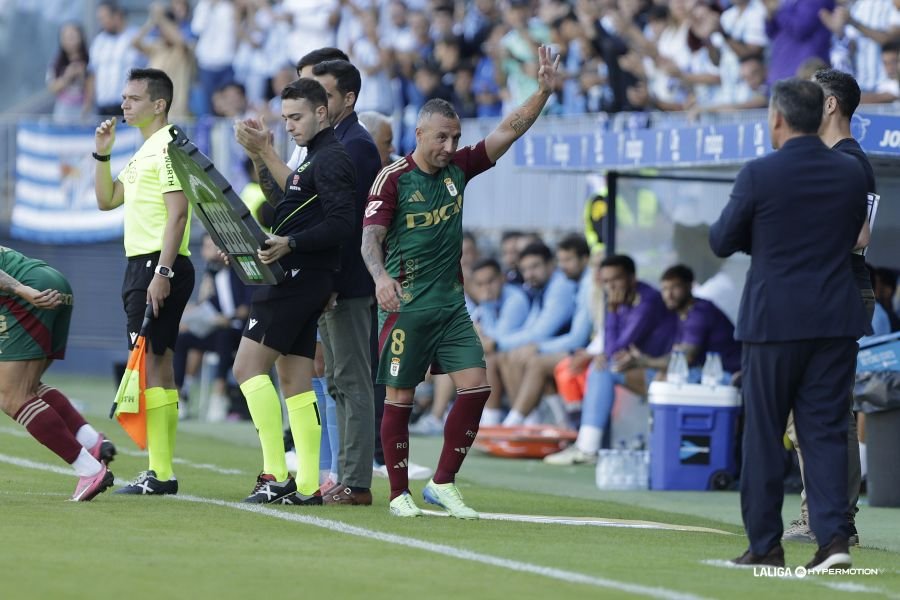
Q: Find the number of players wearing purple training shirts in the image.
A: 2